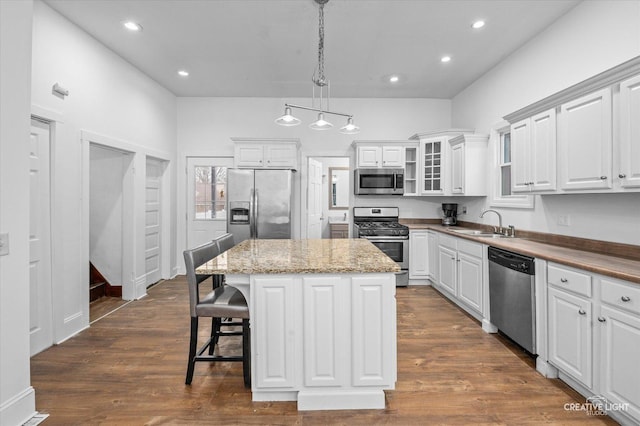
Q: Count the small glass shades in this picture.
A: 3